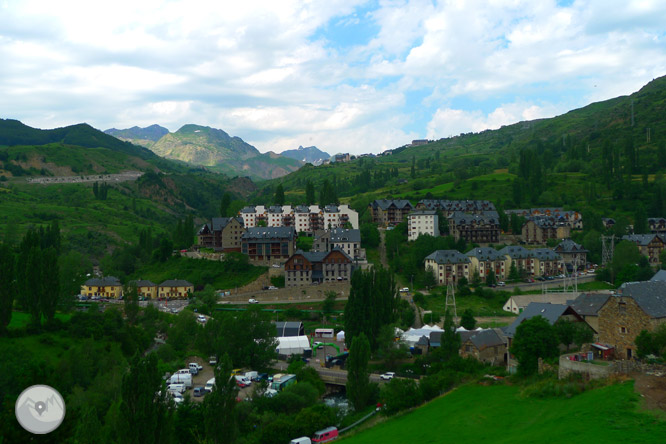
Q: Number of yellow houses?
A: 3